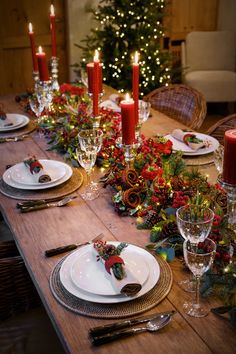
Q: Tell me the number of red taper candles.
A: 4